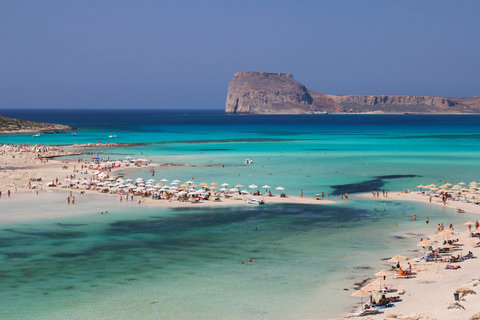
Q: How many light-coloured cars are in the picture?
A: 0